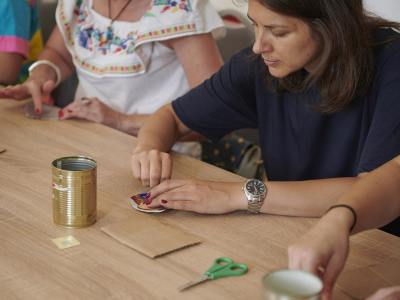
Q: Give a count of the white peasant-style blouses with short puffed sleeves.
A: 1